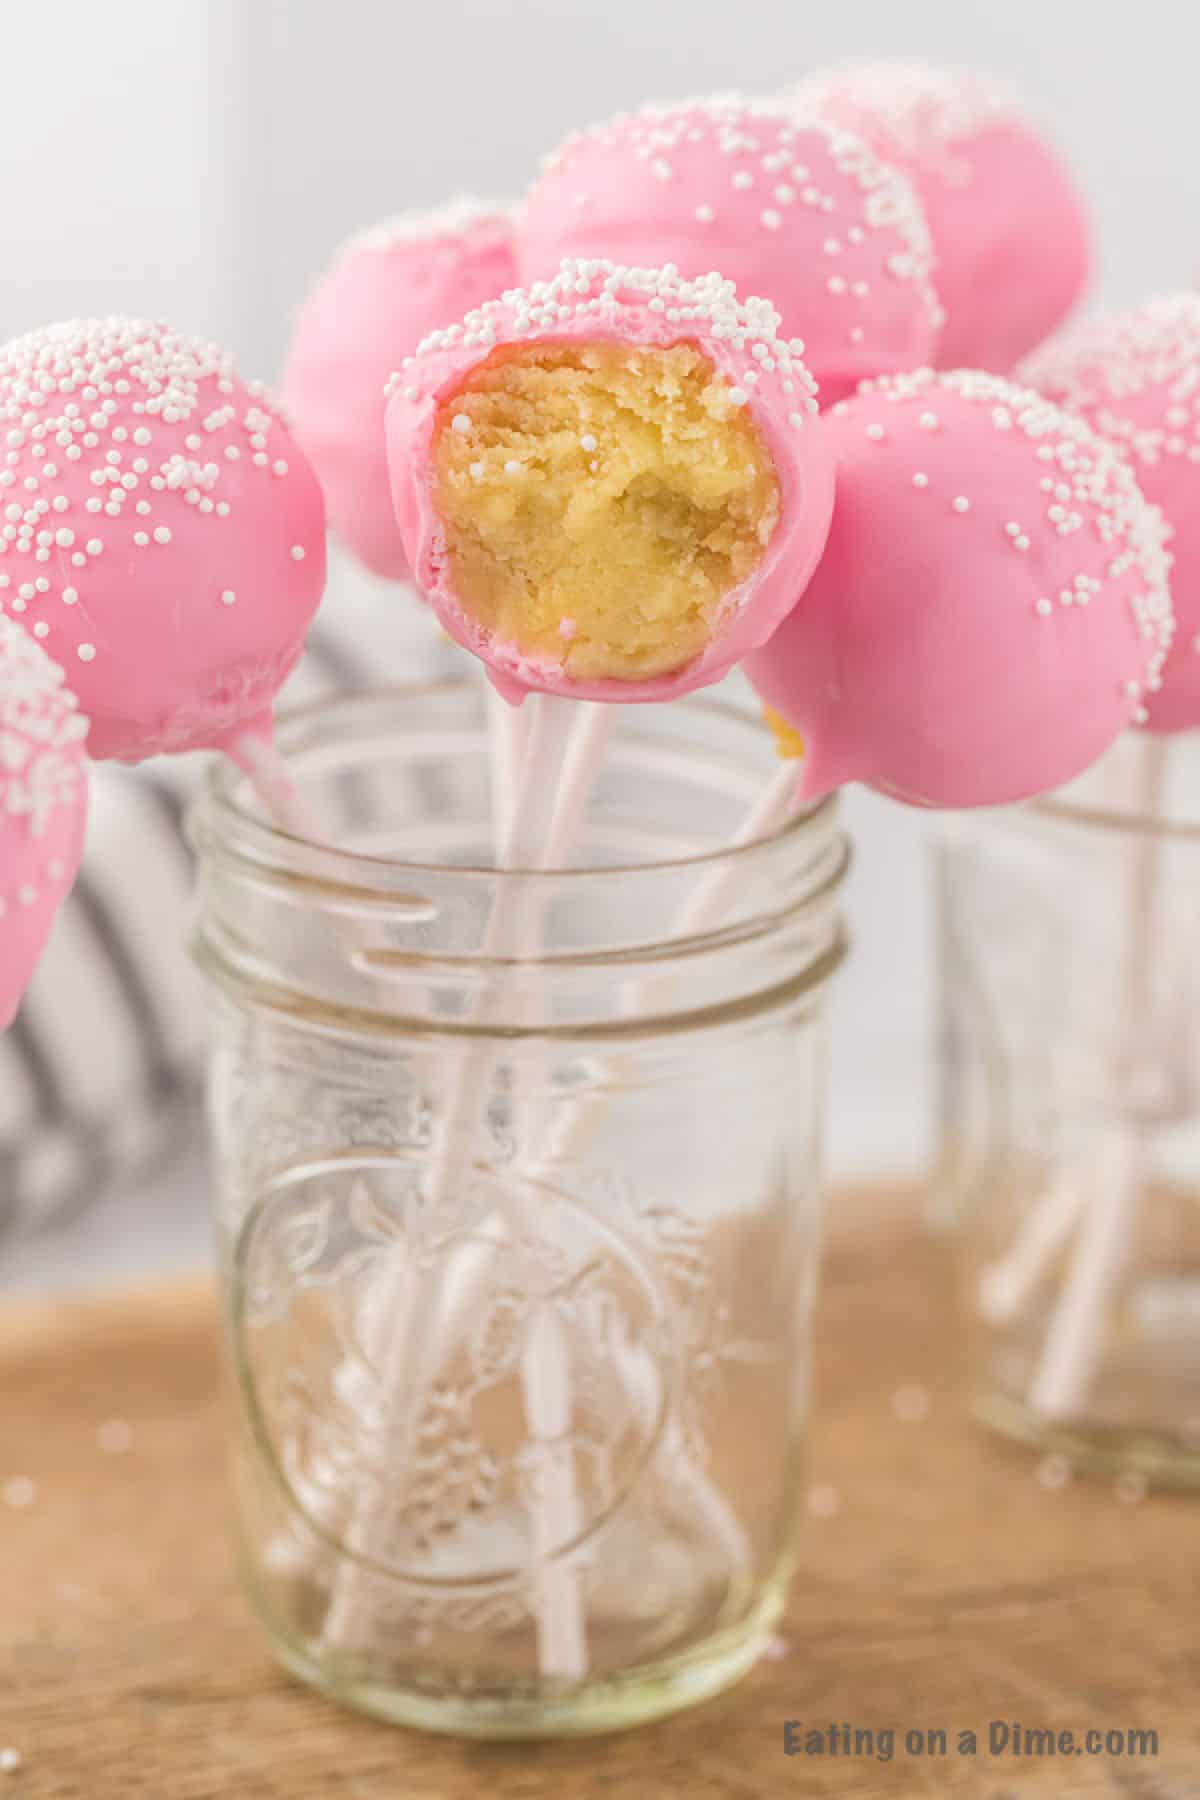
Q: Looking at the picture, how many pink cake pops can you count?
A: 8